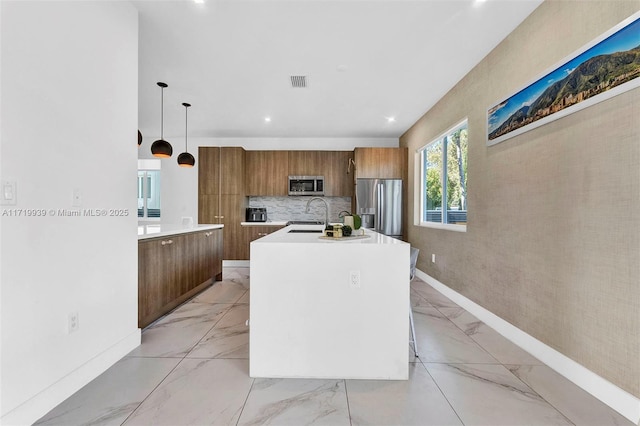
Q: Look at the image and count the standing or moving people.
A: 0